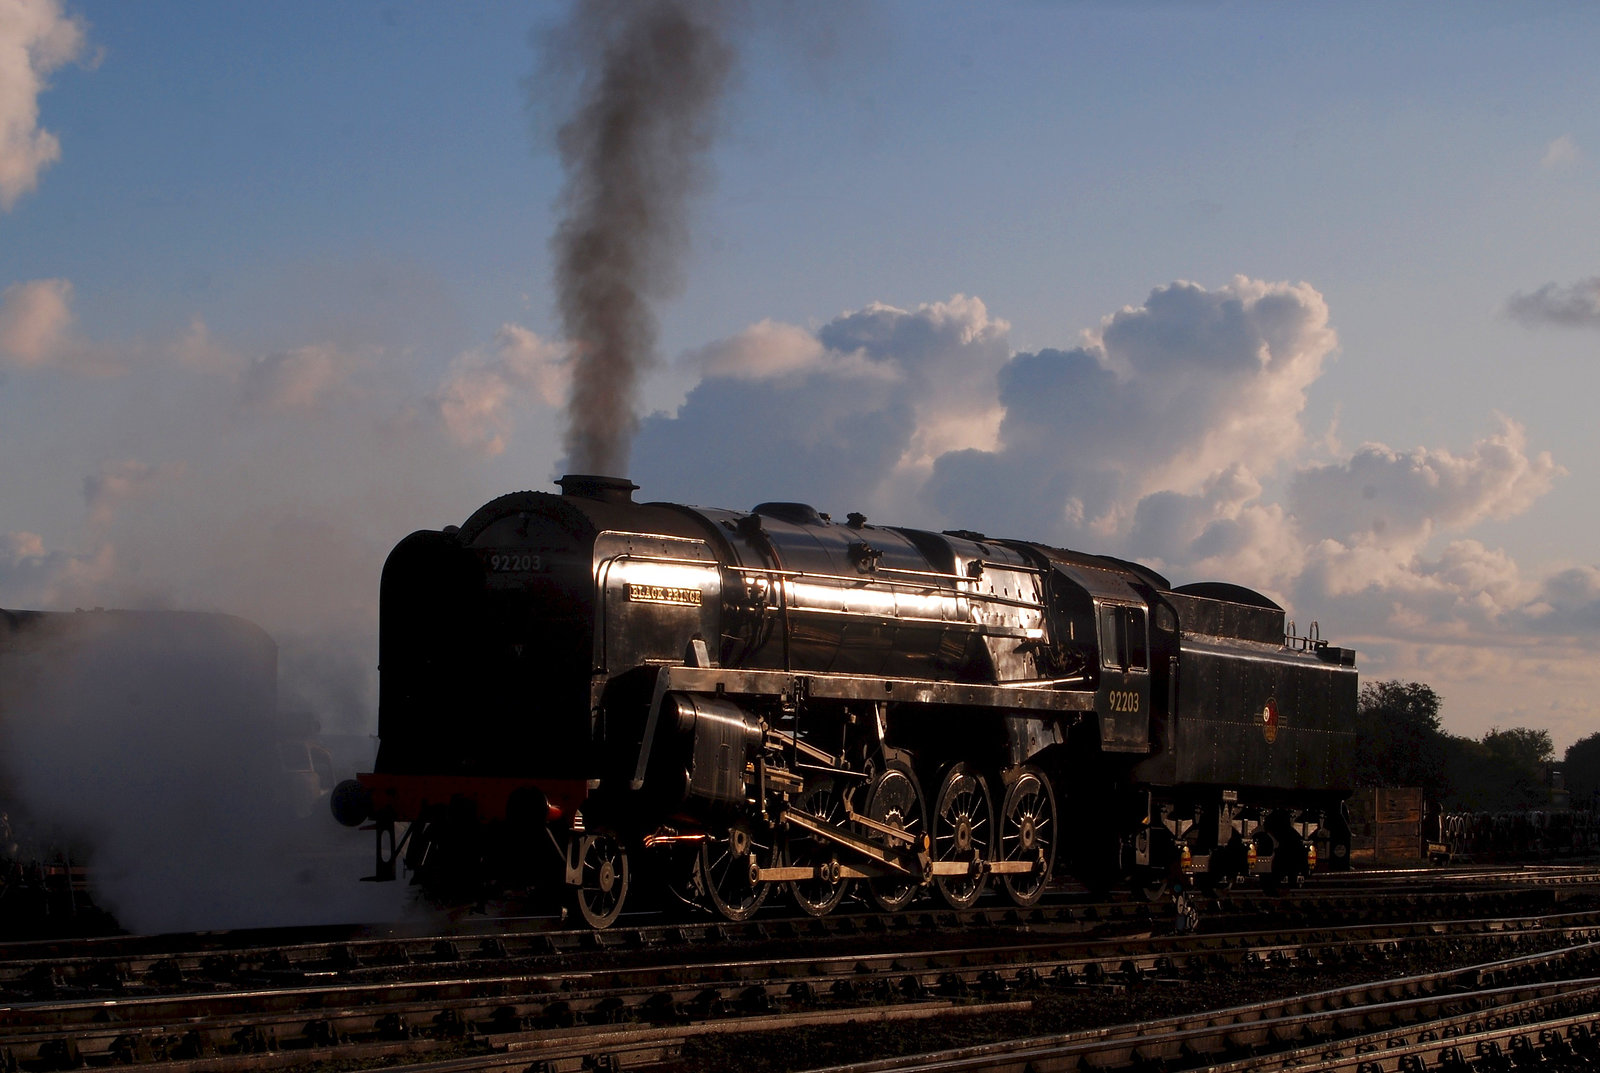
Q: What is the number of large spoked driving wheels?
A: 5